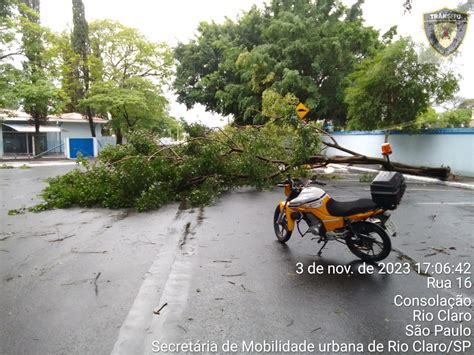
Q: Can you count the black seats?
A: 1